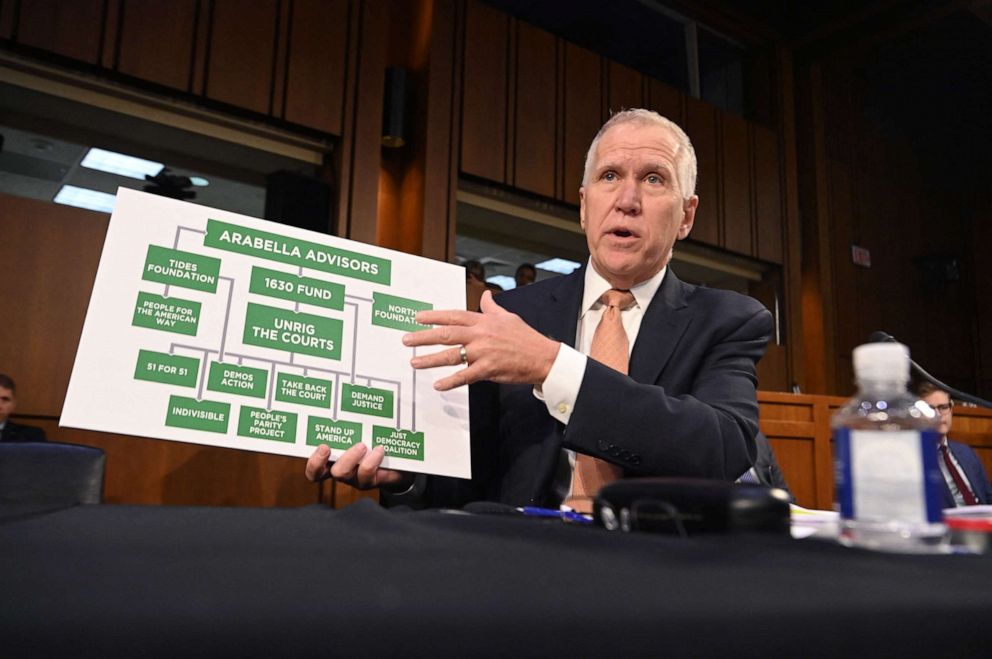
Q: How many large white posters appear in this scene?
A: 1